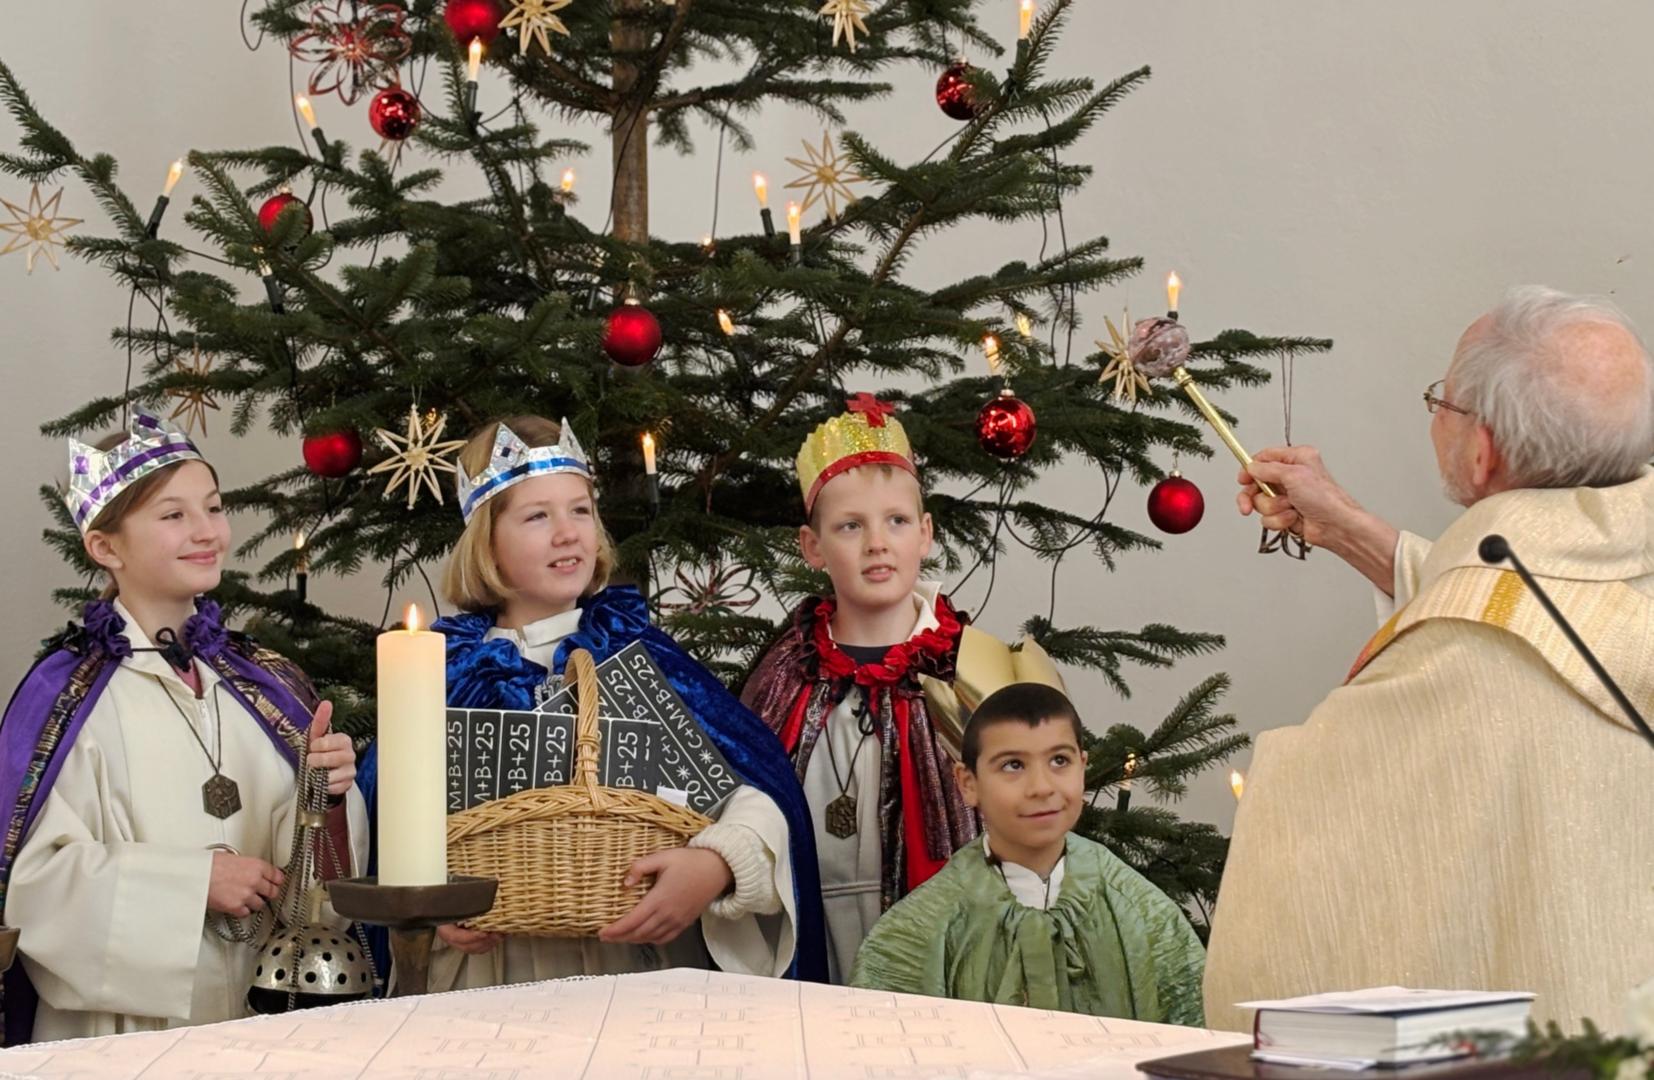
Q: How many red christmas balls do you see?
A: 8